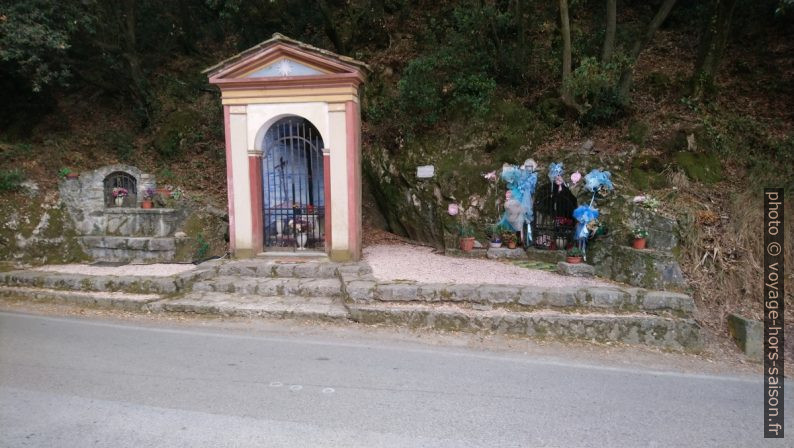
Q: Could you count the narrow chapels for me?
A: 1